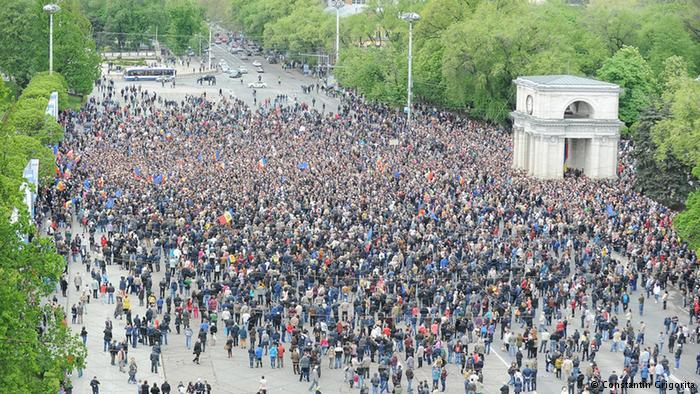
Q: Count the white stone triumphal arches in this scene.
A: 1